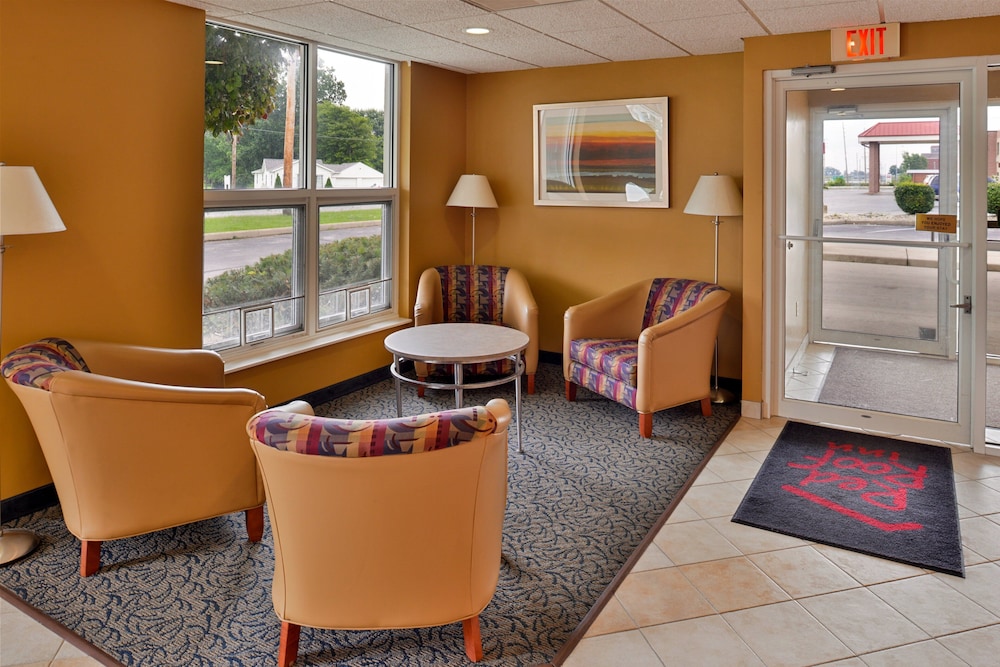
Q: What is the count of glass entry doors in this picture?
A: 2